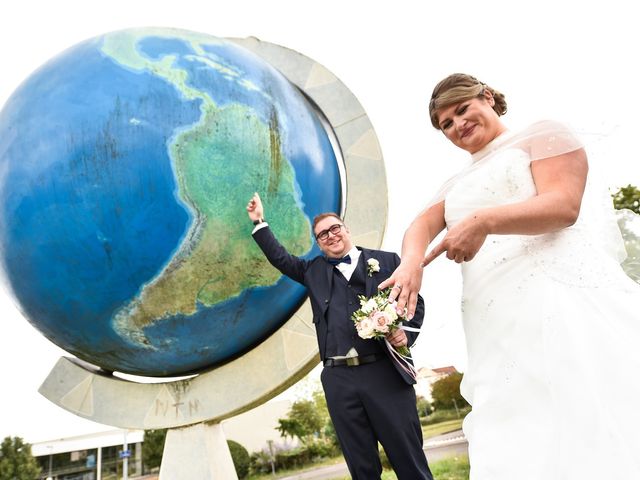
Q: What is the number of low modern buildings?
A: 1